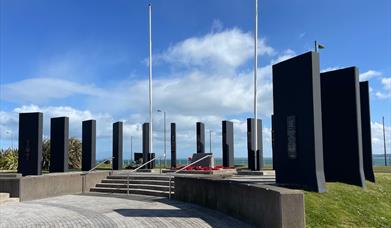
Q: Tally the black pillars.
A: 12